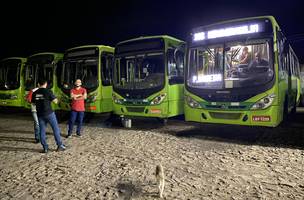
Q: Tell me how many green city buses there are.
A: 5